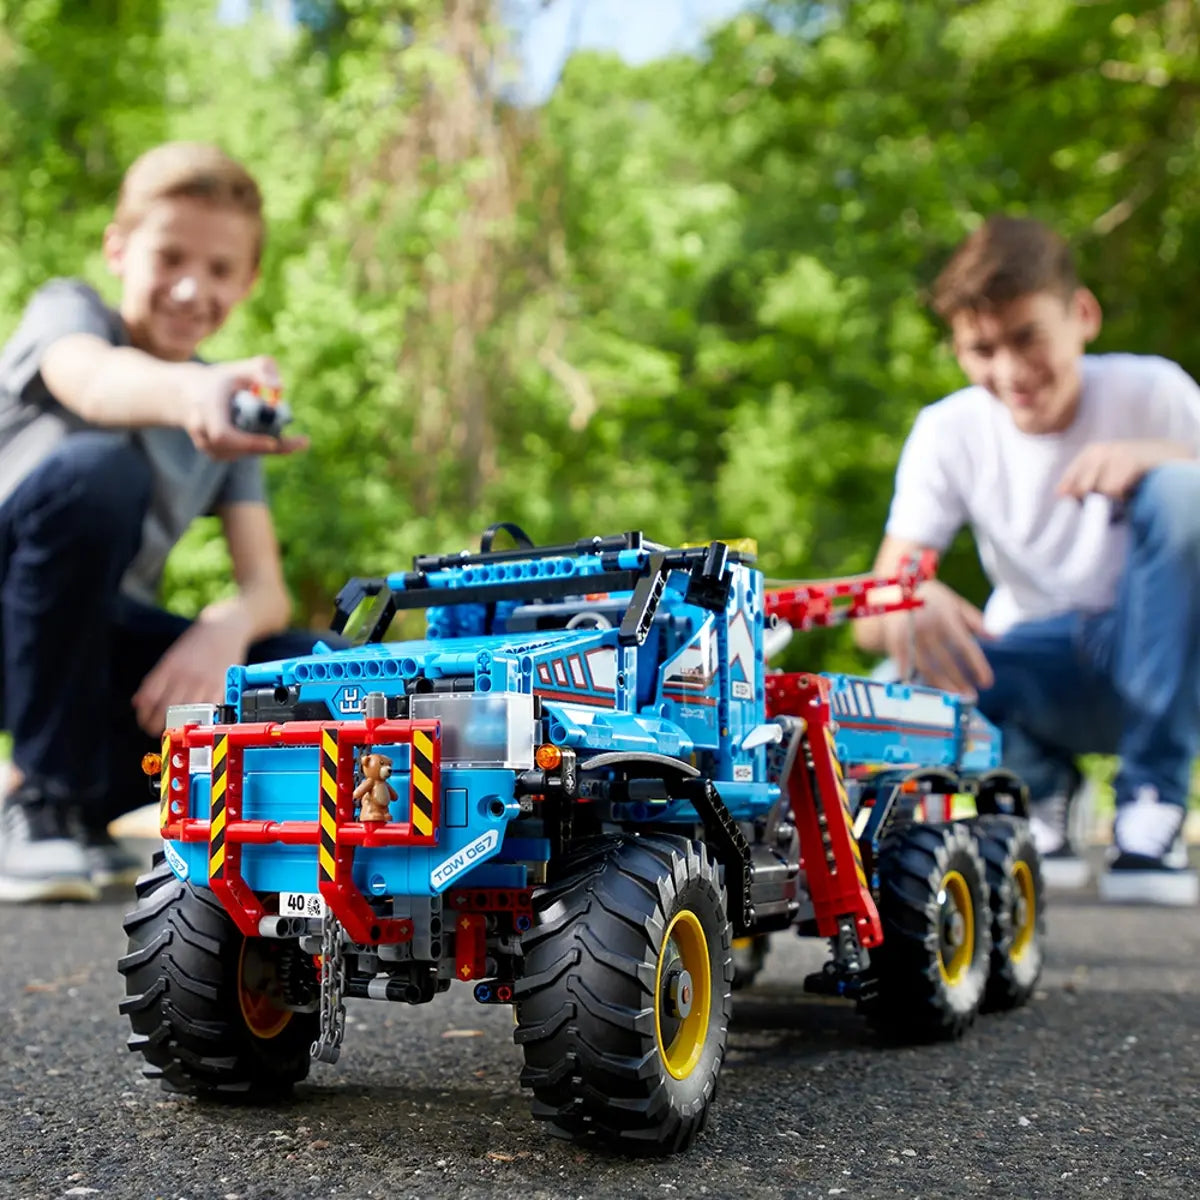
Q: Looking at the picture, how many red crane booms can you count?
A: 1